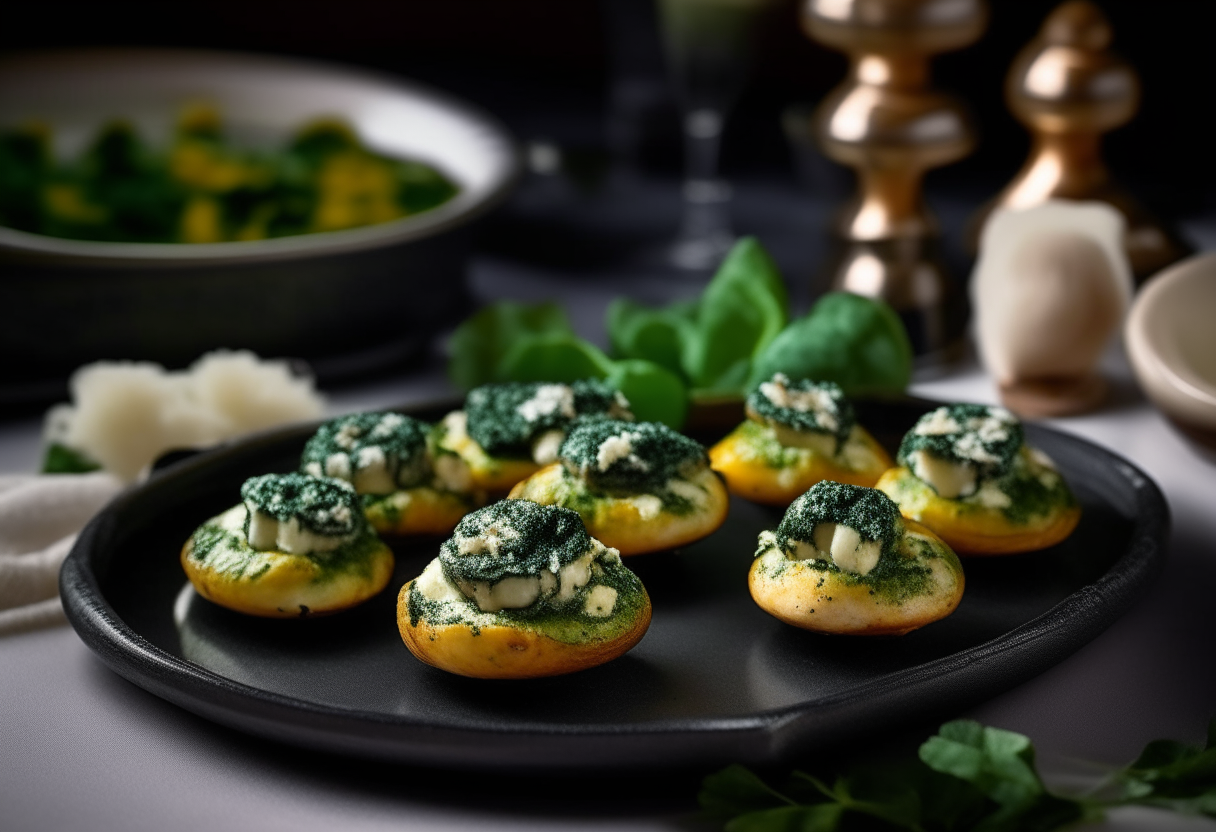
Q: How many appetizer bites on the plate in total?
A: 8